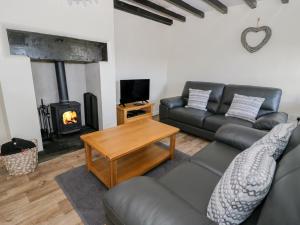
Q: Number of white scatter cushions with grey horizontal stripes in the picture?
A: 2